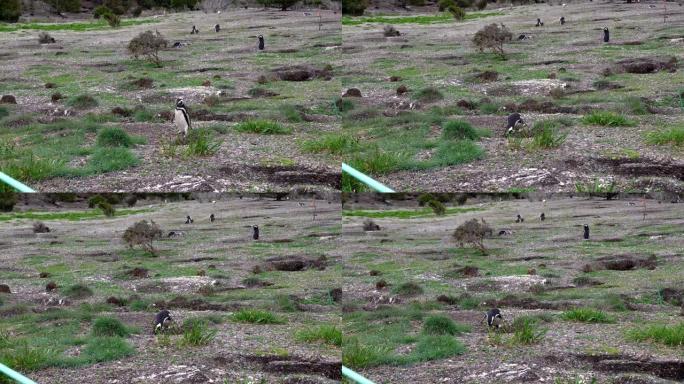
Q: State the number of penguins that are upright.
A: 13